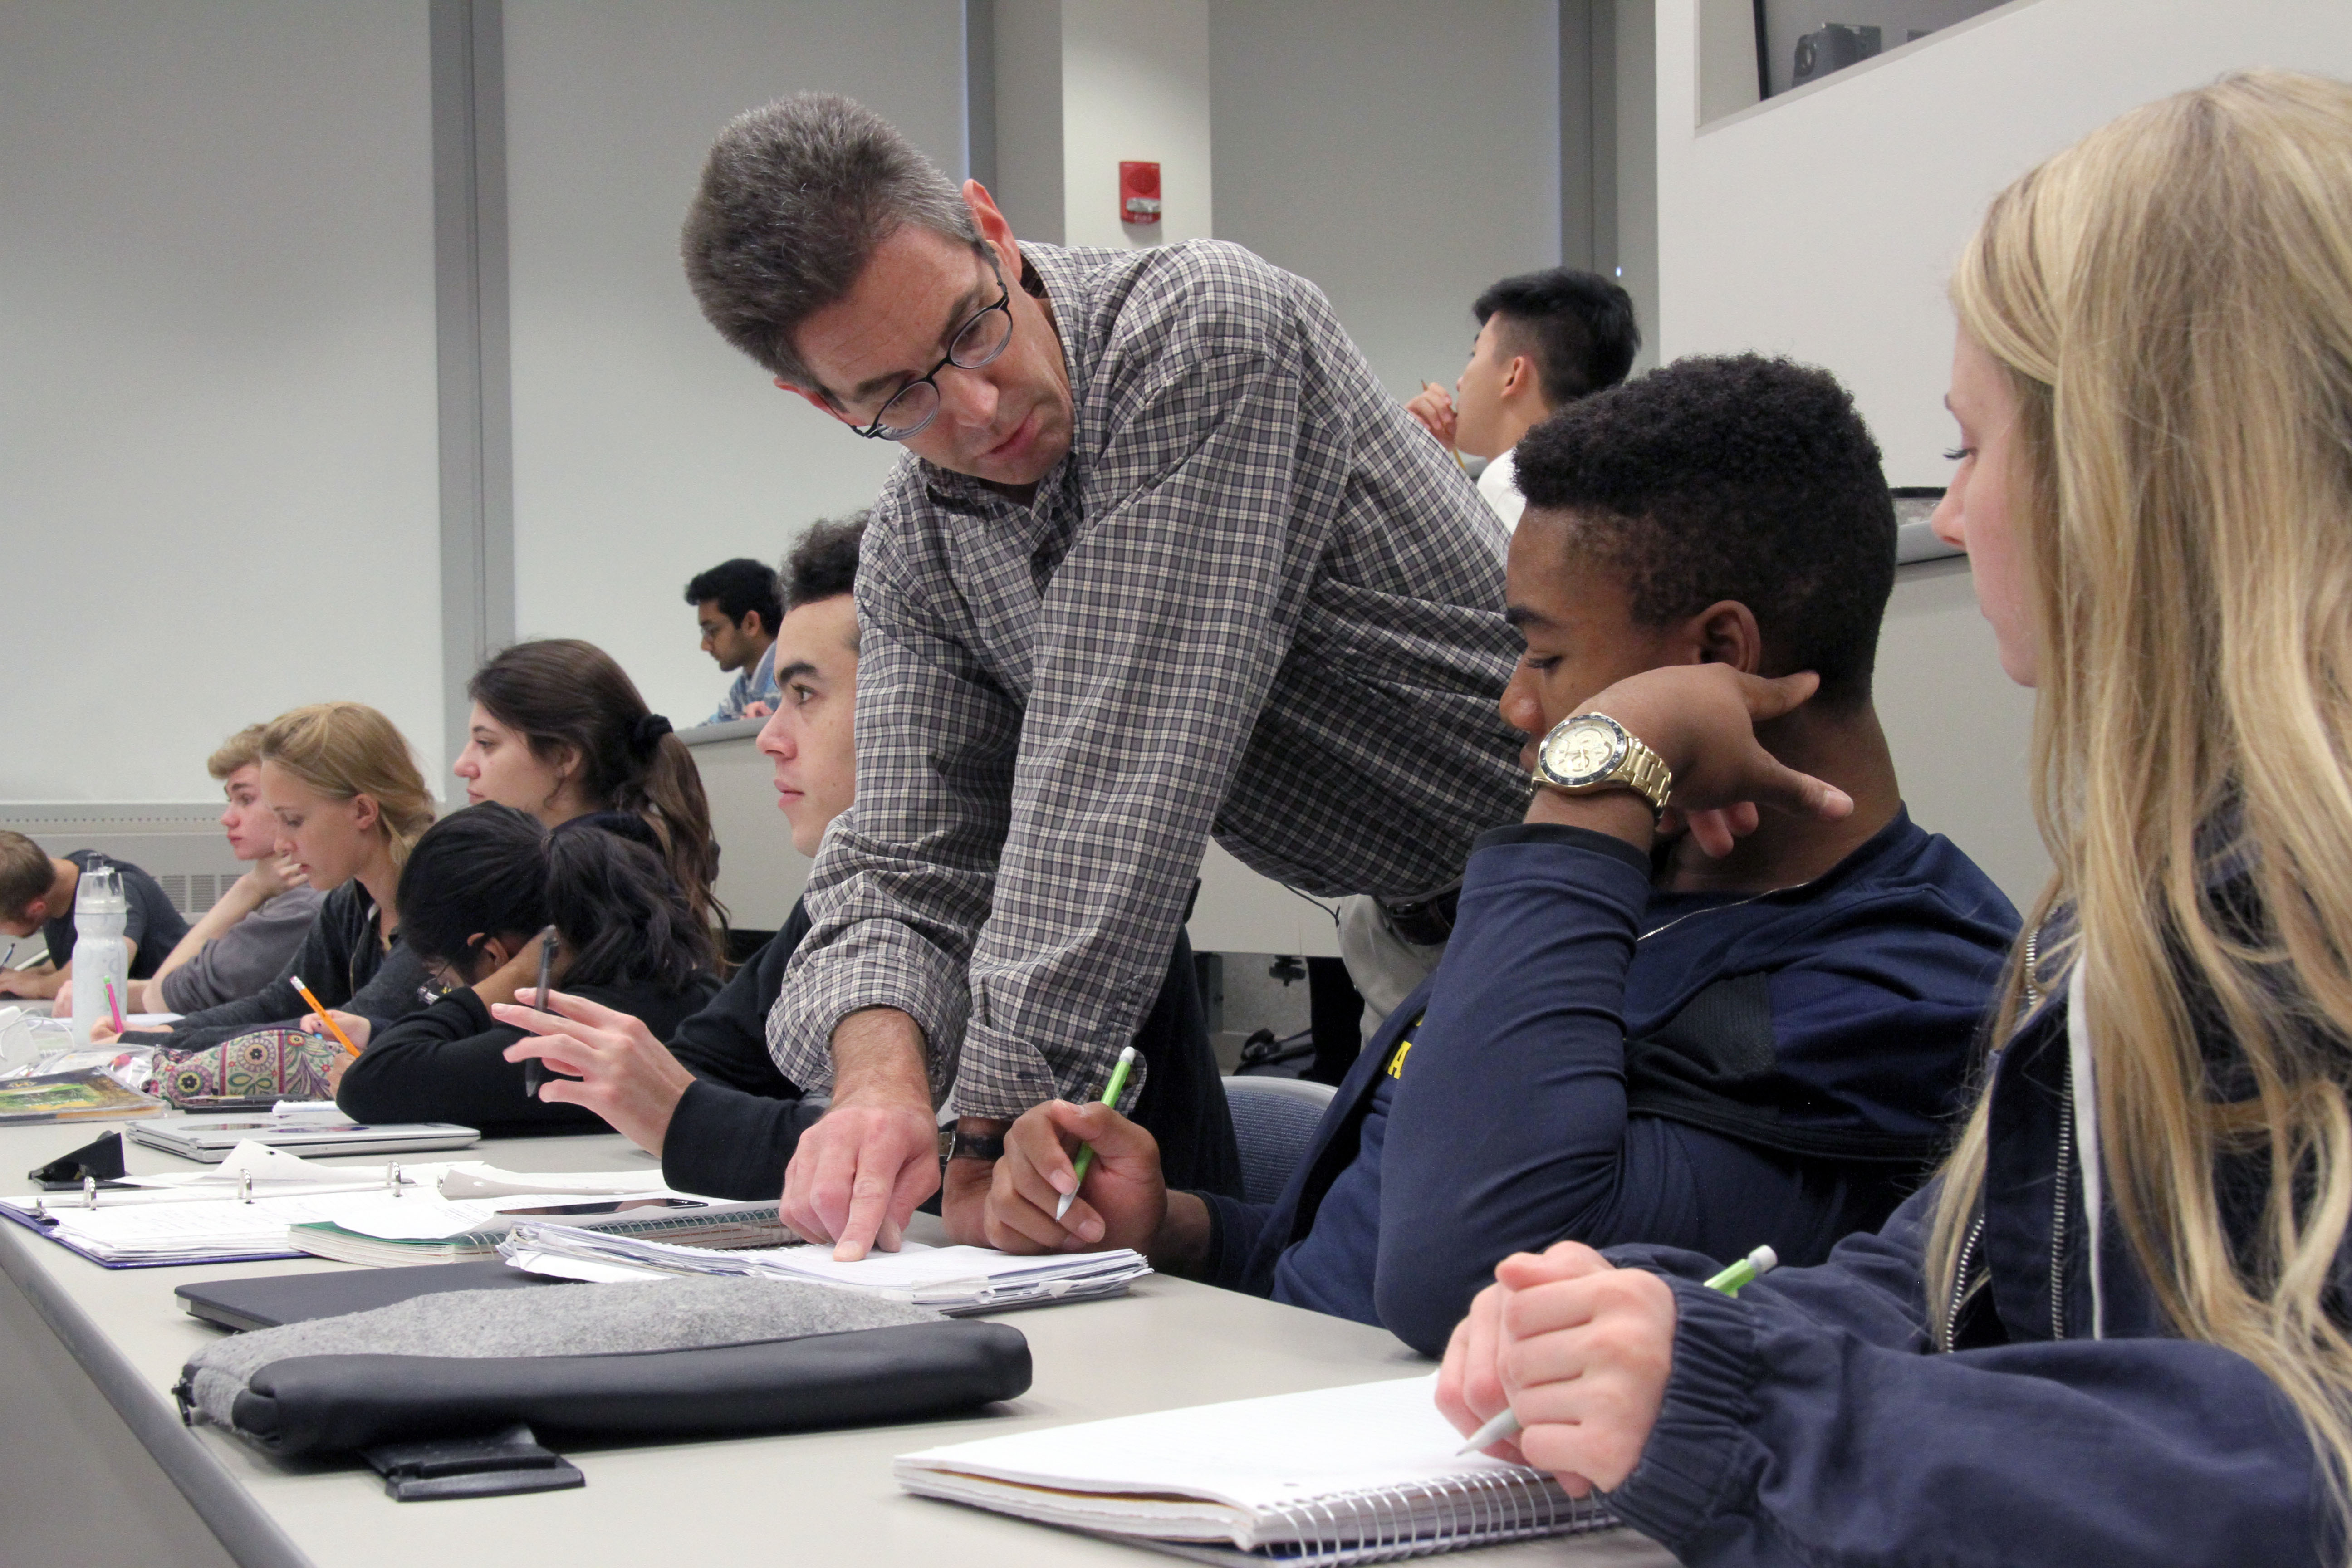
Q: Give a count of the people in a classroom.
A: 11